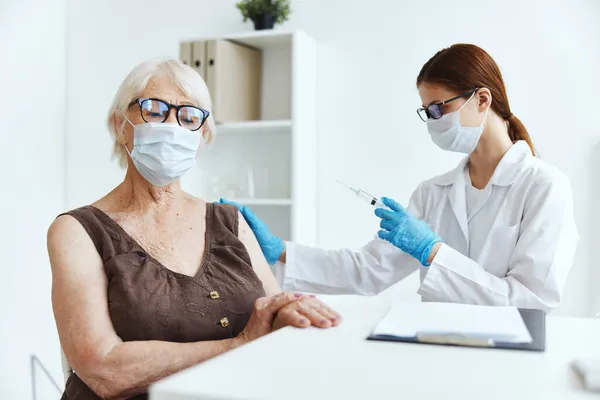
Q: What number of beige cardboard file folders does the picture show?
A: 3